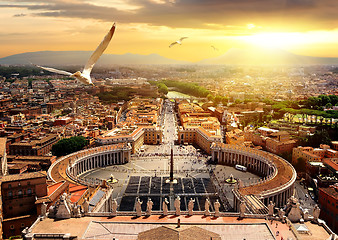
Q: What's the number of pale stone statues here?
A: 13